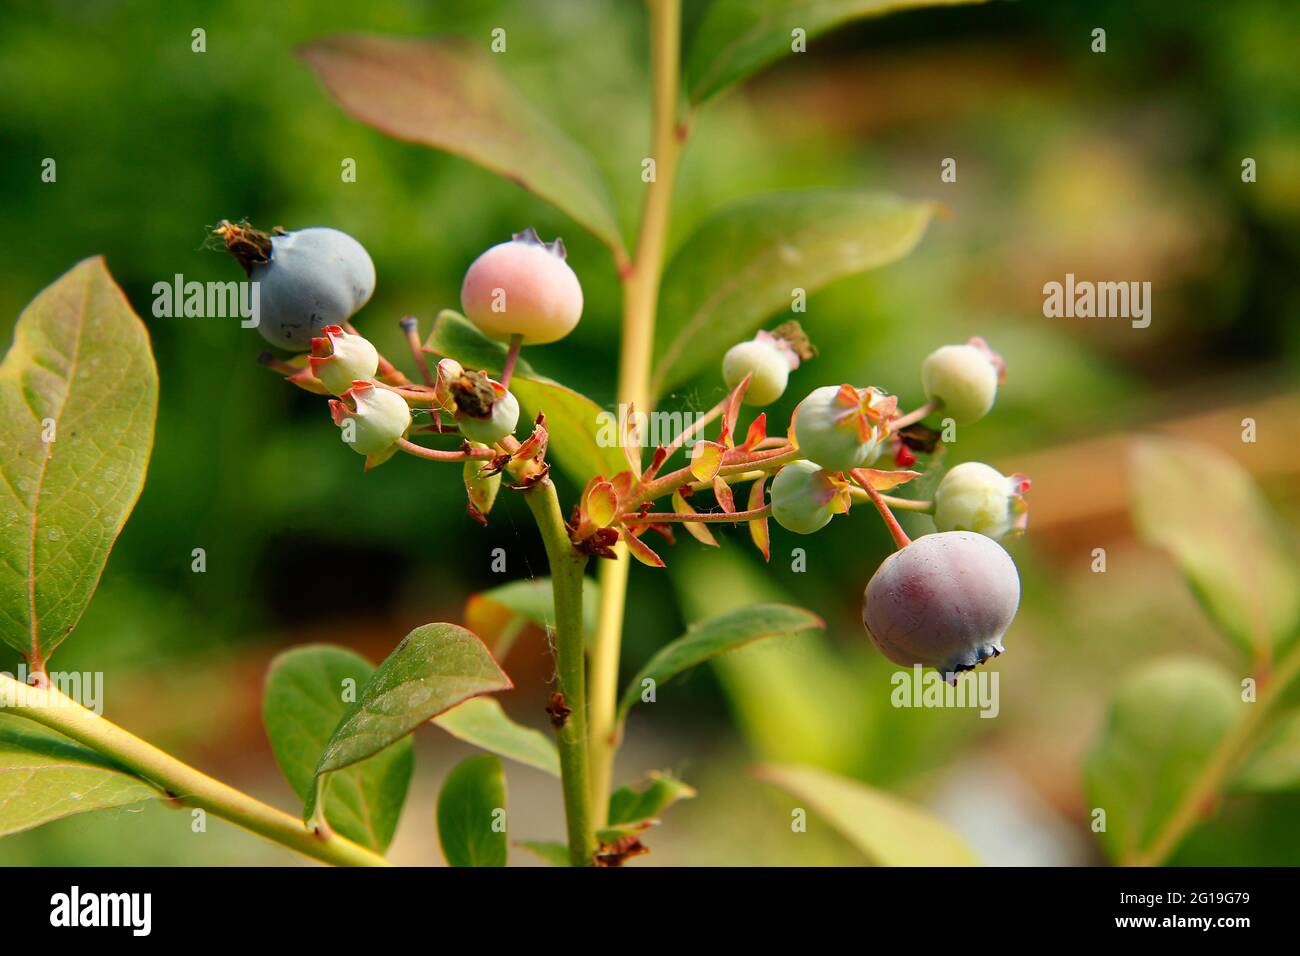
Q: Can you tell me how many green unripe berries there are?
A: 8